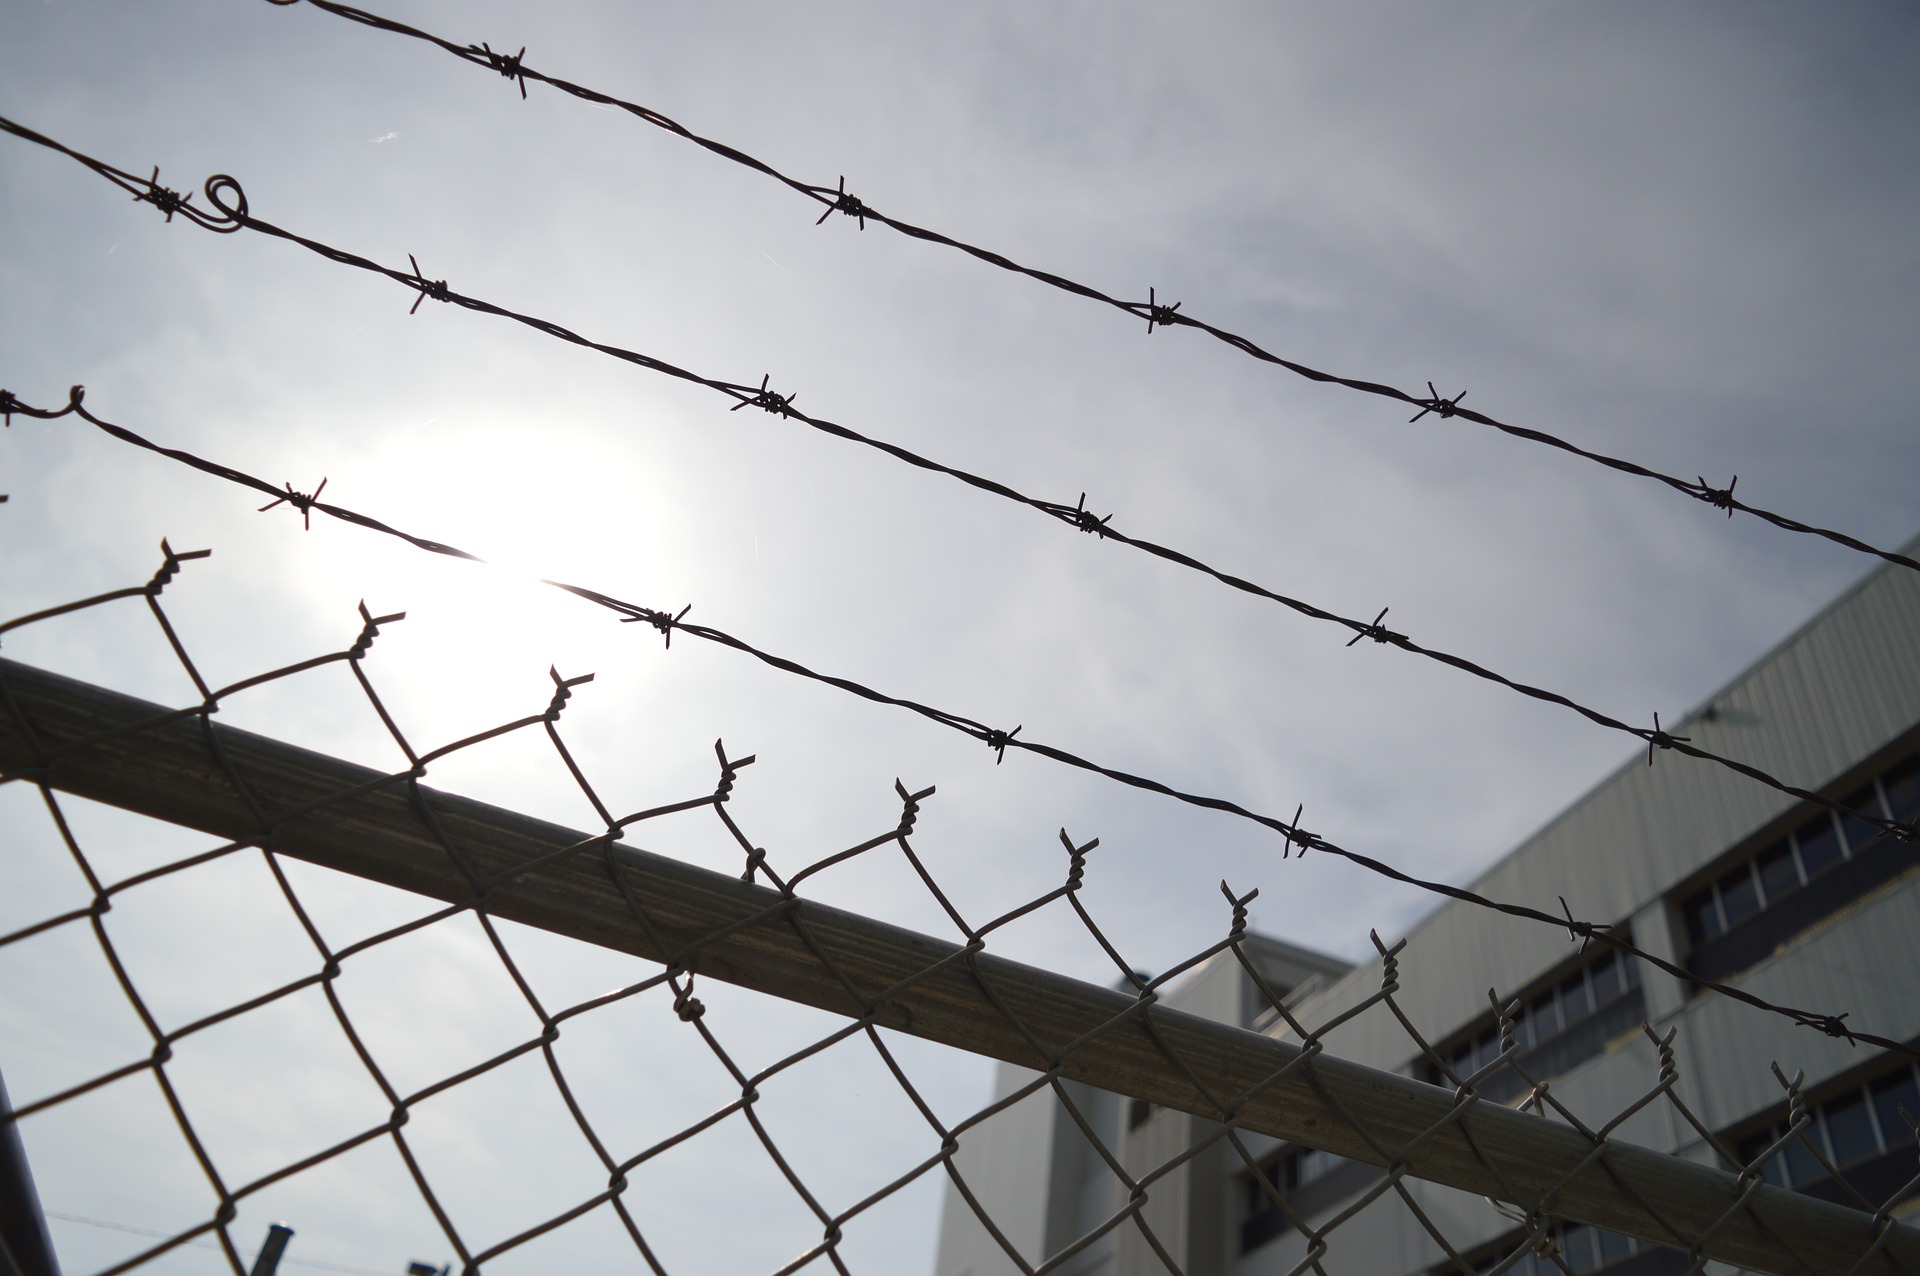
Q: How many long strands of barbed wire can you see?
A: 3